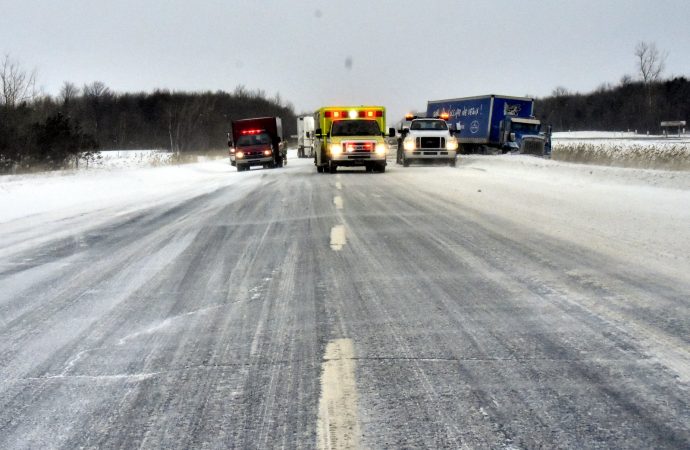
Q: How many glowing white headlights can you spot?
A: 6